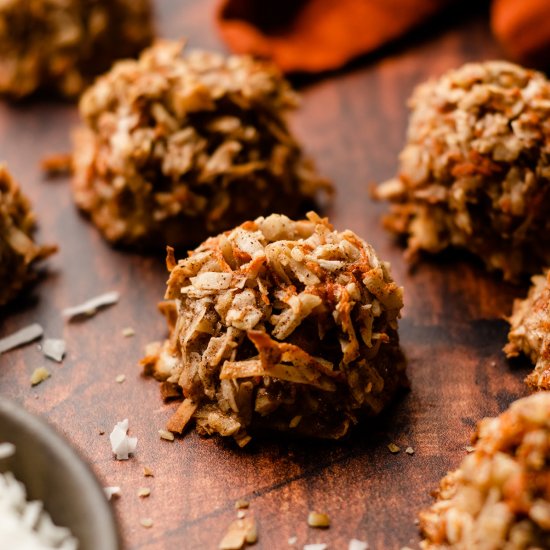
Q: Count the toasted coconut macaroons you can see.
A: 7